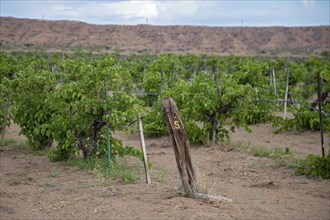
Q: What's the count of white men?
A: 0